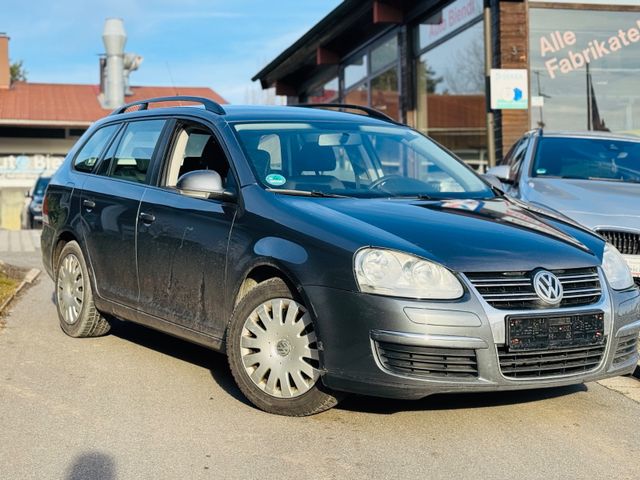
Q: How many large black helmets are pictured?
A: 0